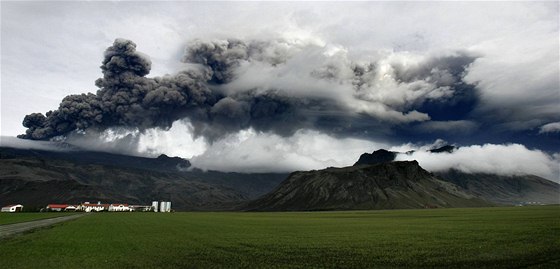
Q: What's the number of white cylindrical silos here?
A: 3